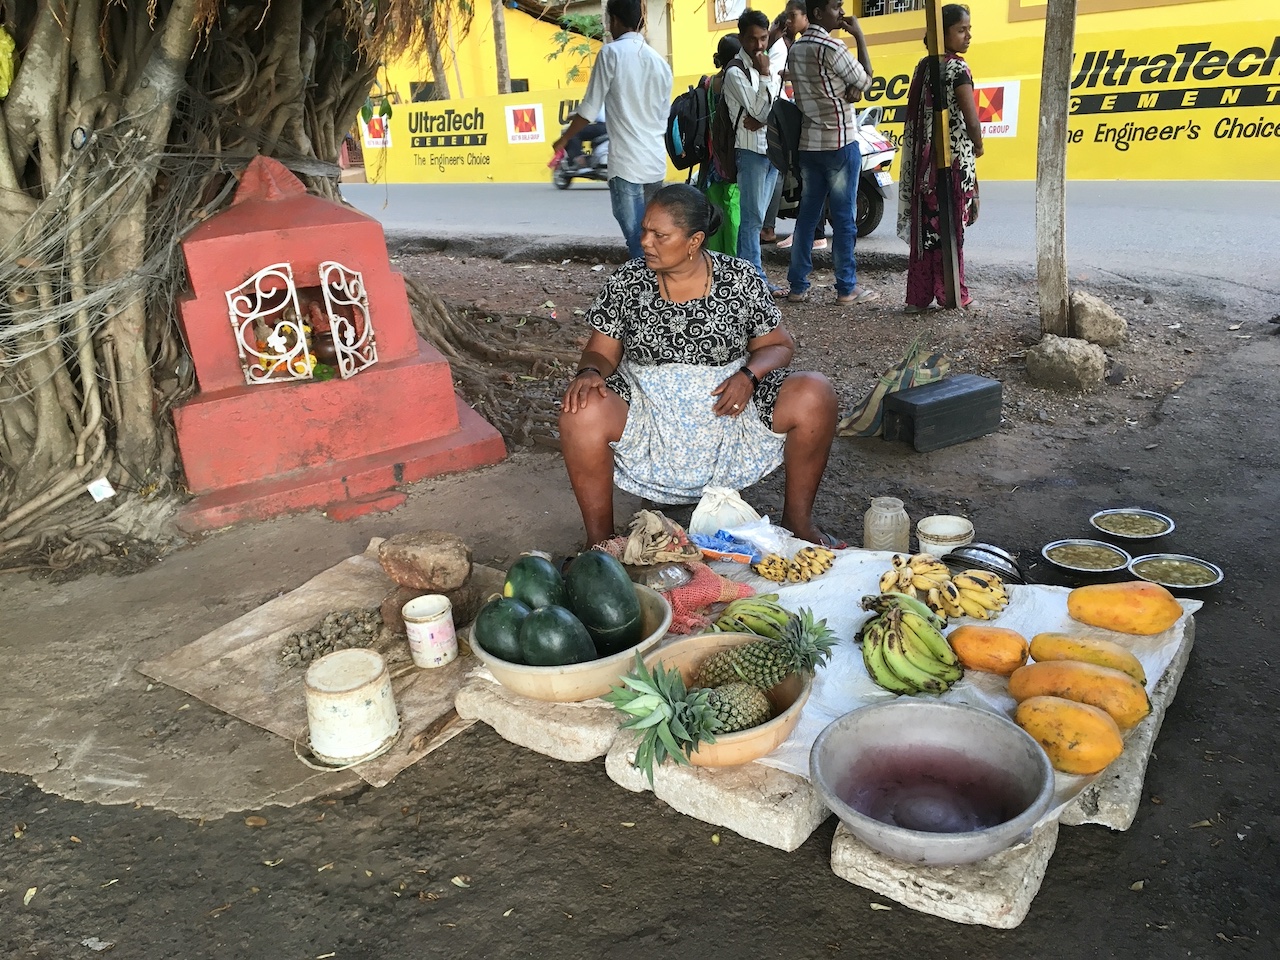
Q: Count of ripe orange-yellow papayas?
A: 5